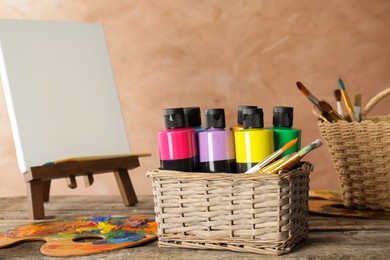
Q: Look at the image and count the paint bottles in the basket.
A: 6